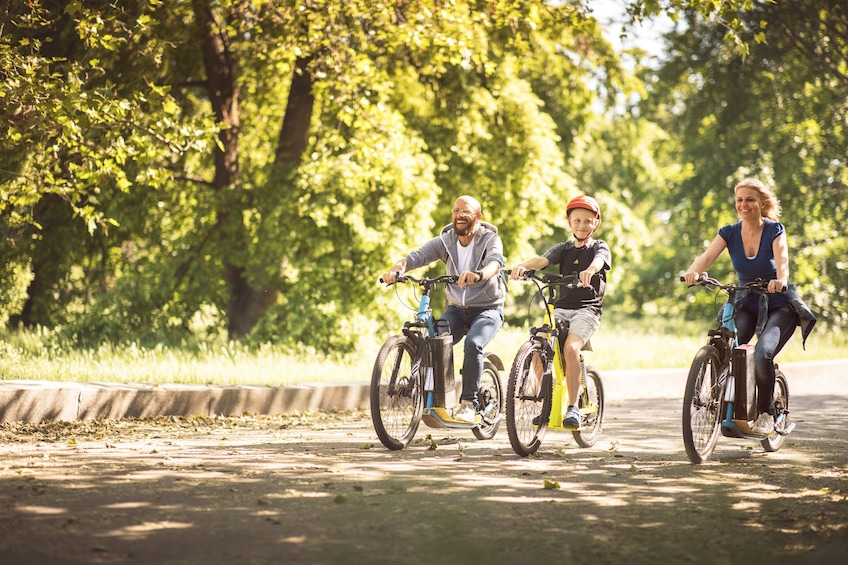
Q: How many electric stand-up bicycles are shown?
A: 3